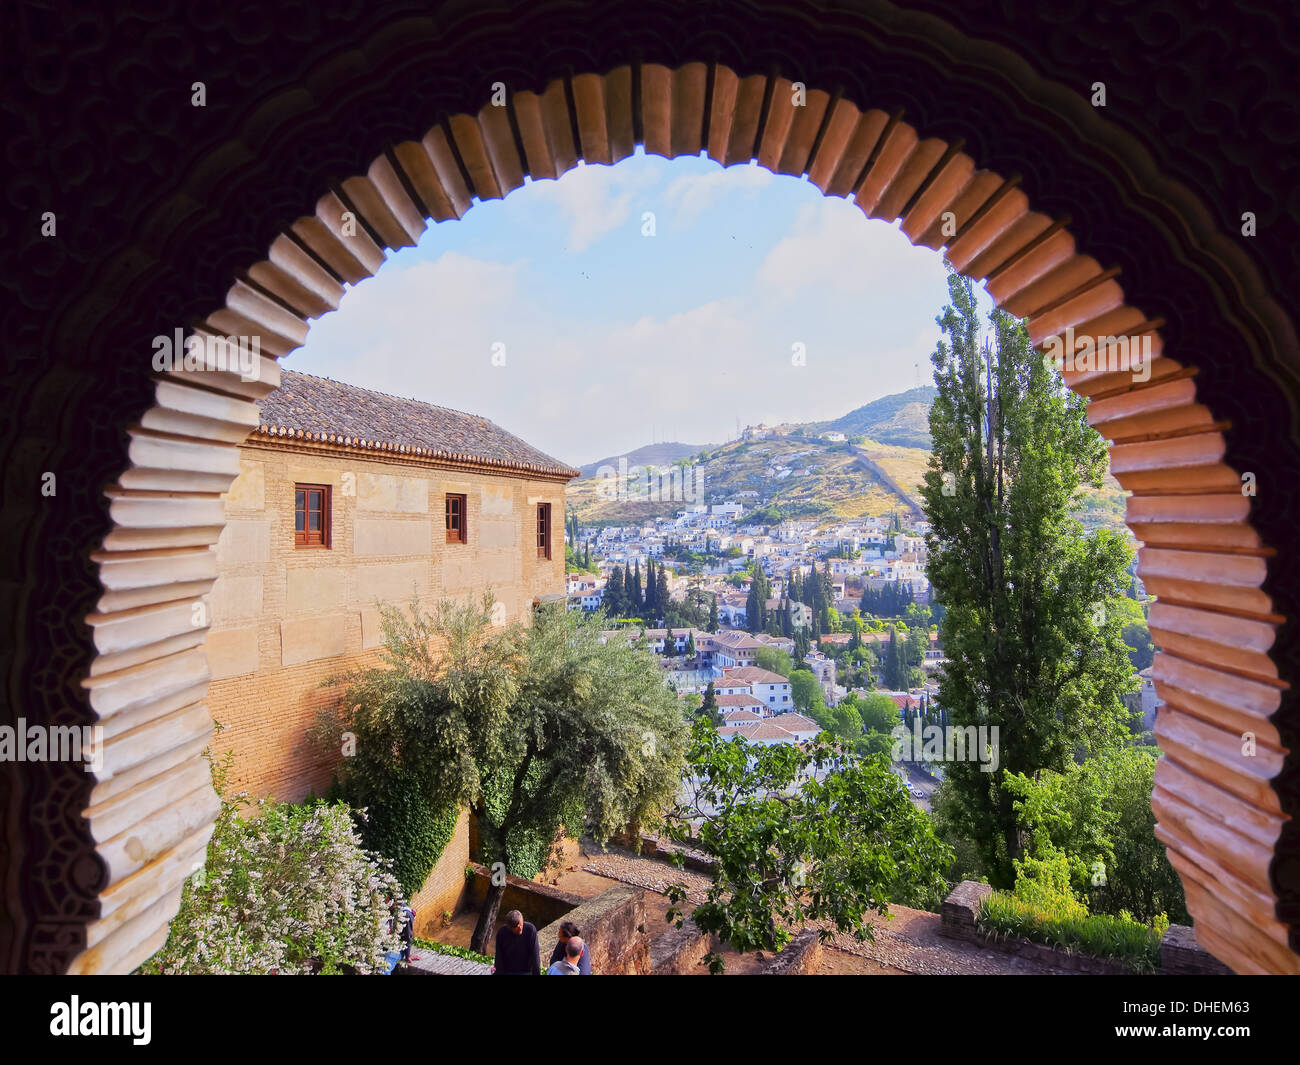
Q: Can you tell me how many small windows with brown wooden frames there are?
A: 3